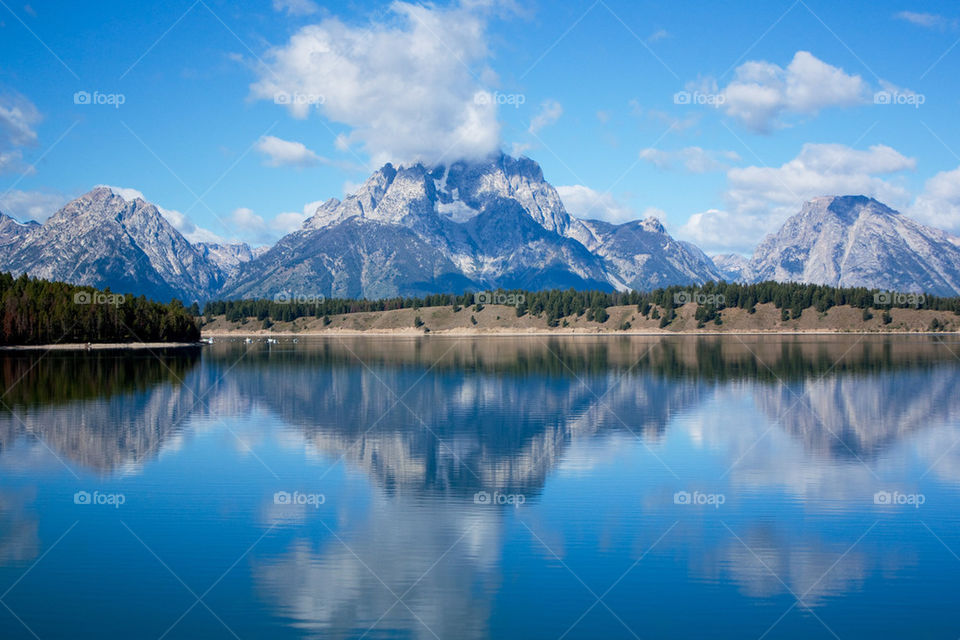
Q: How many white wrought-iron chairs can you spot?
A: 0